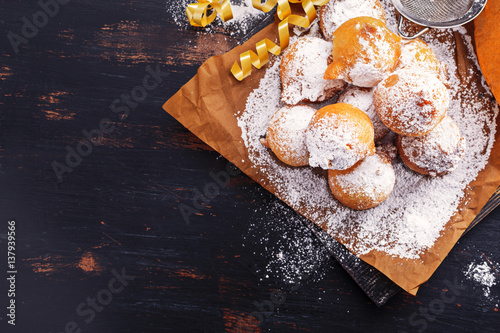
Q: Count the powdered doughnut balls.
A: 10